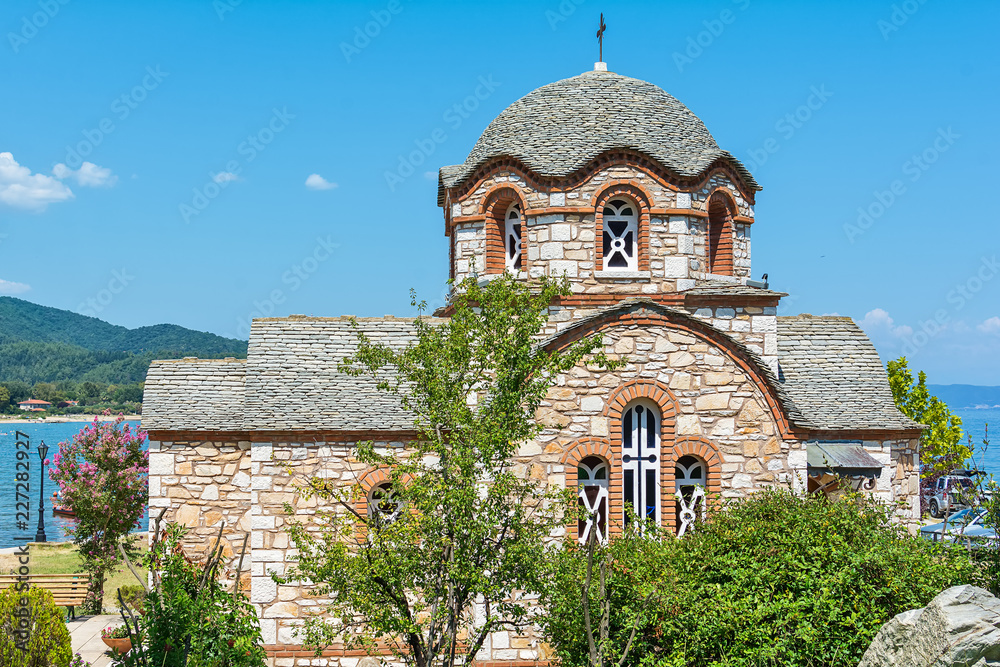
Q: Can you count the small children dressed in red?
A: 0